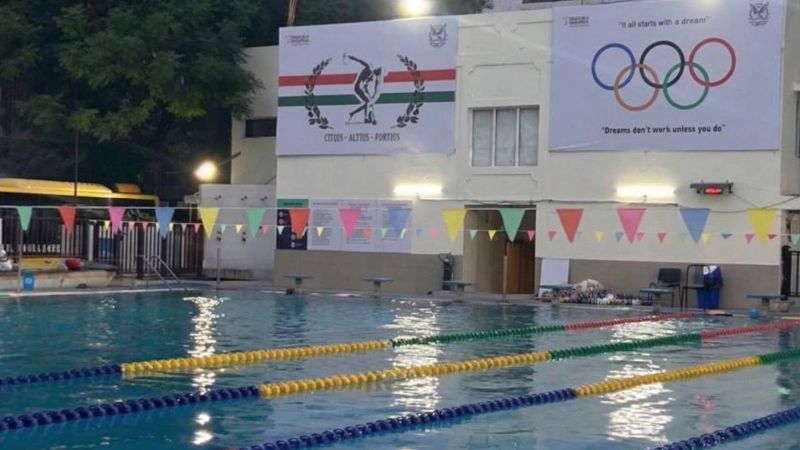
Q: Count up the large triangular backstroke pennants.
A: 15